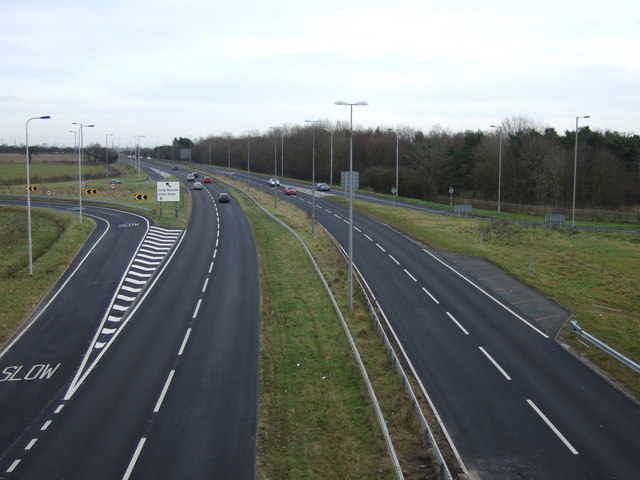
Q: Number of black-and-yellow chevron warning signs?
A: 3